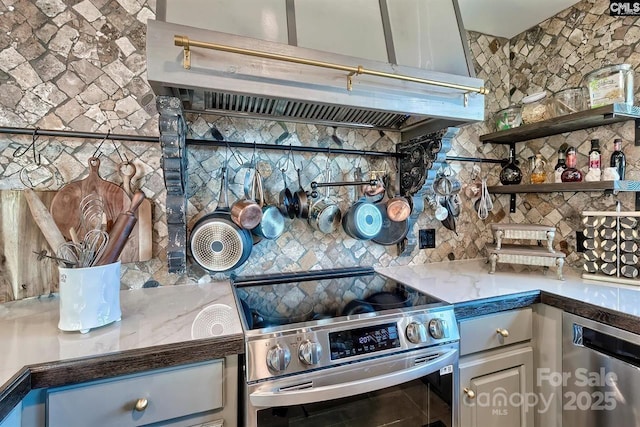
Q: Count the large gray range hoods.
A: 1